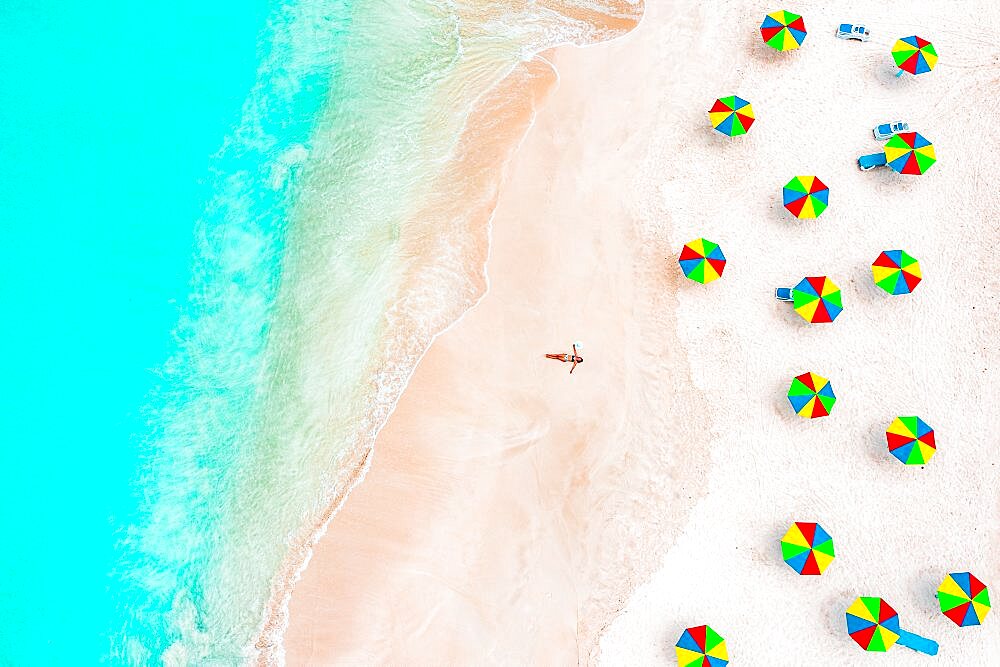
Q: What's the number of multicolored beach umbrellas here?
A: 14